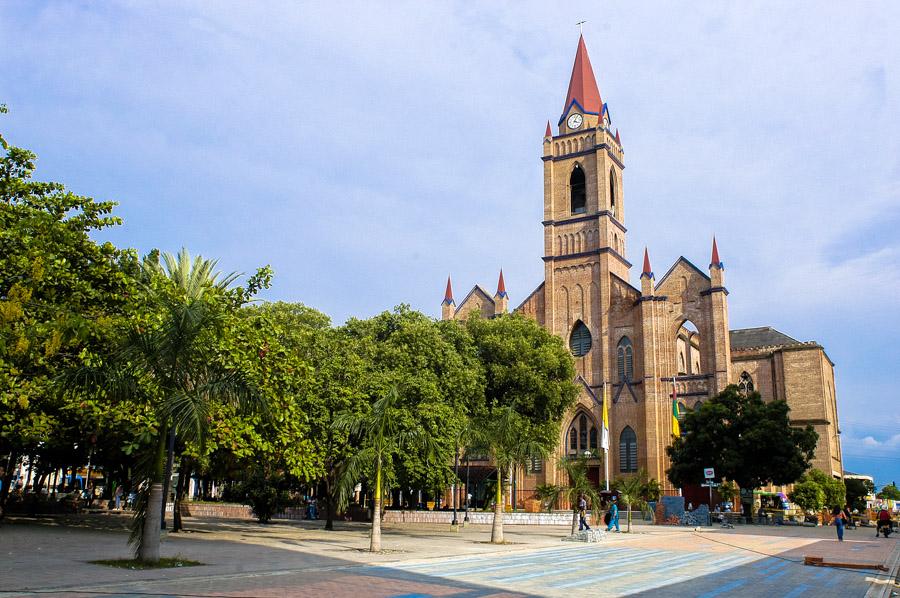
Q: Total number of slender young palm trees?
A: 5